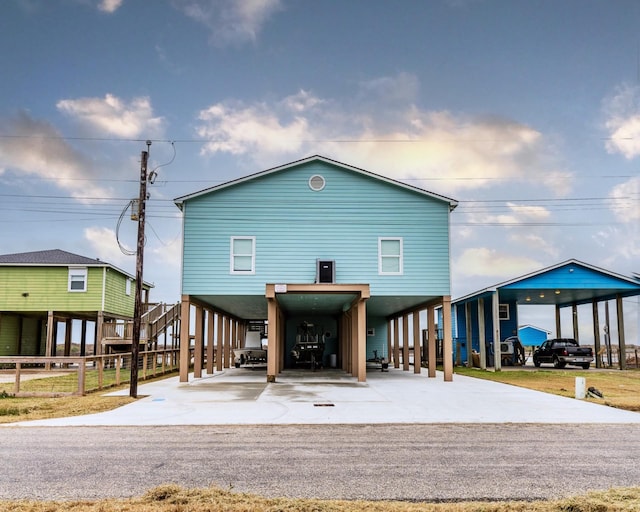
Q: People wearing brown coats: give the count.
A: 0